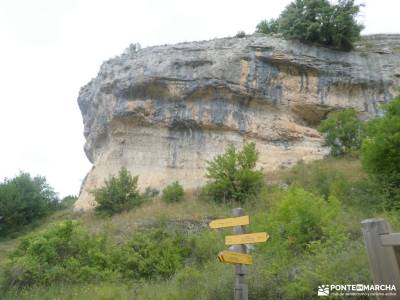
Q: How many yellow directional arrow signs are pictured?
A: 3